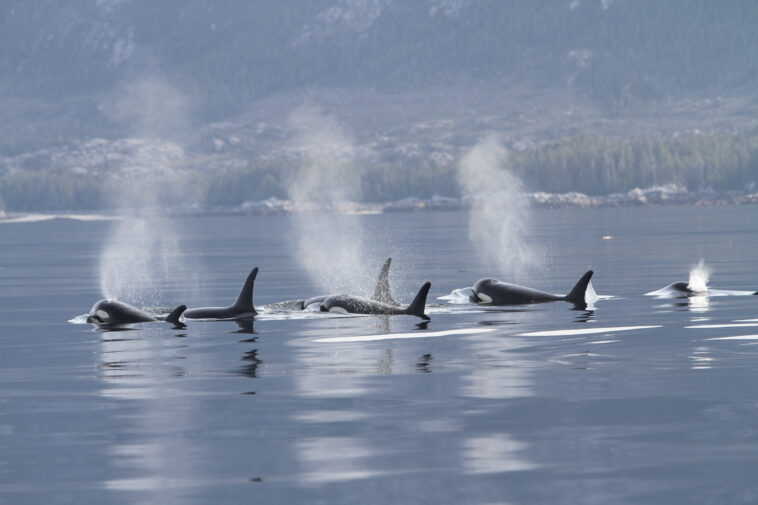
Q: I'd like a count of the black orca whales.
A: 6